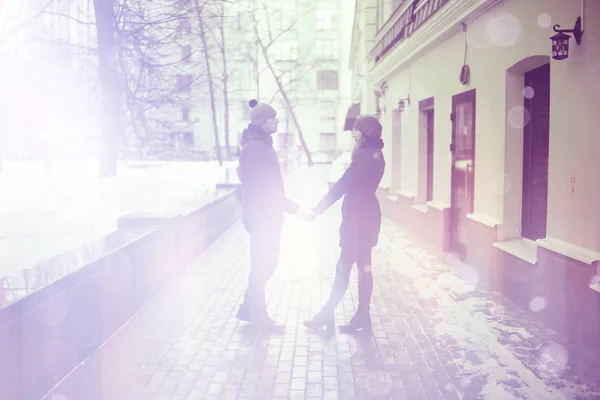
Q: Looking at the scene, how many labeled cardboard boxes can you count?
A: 0